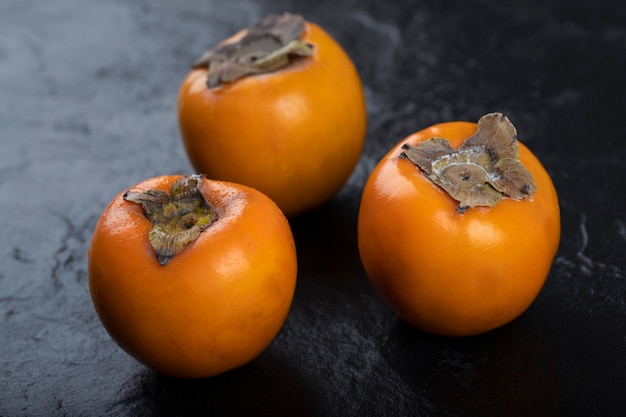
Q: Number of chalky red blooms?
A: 0